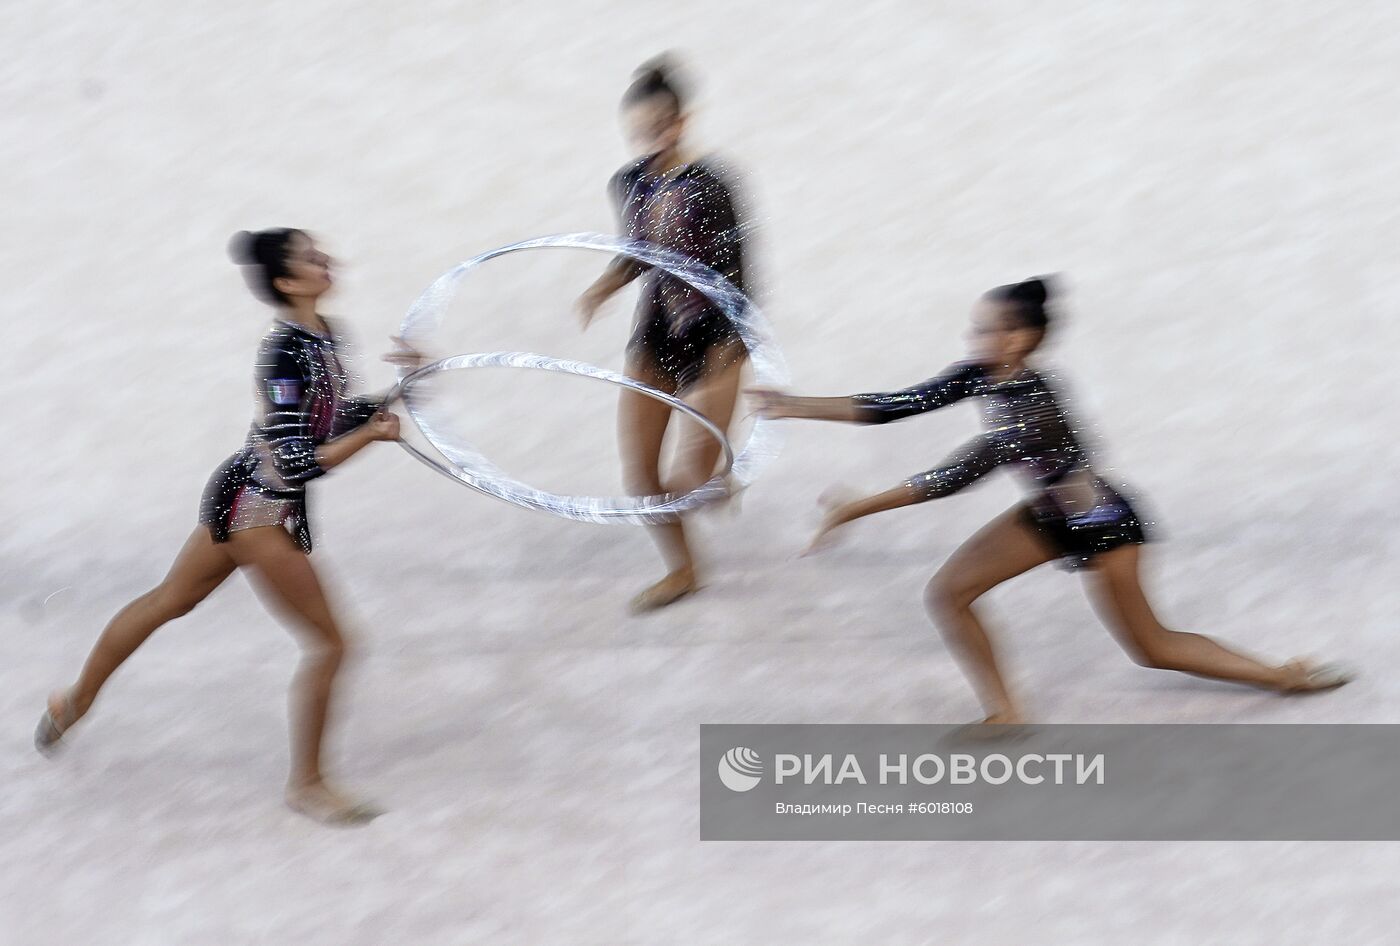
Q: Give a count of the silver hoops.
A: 2